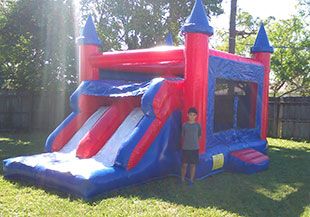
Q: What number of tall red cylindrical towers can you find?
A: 3